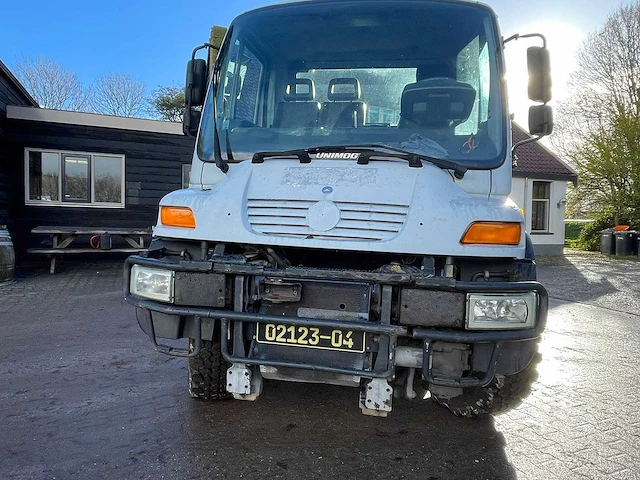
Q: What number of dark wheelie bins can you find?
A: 3